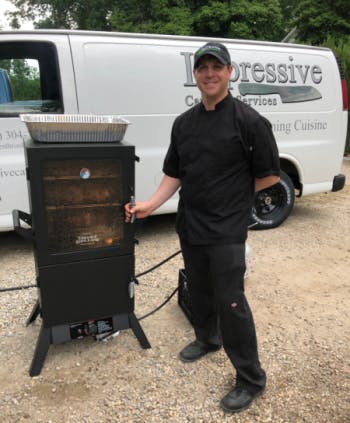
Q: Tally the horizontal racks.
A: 2